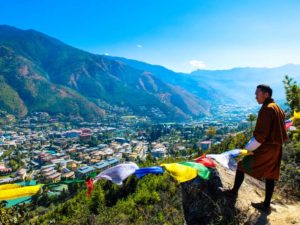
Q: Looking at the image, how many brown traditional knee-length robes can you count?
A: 1